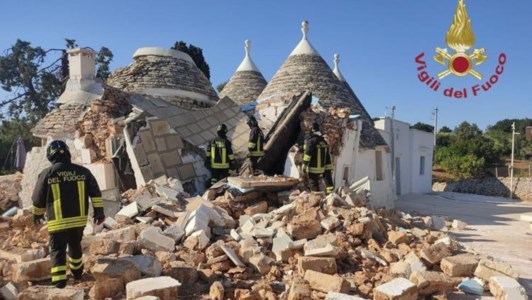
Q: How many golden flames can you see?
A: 1